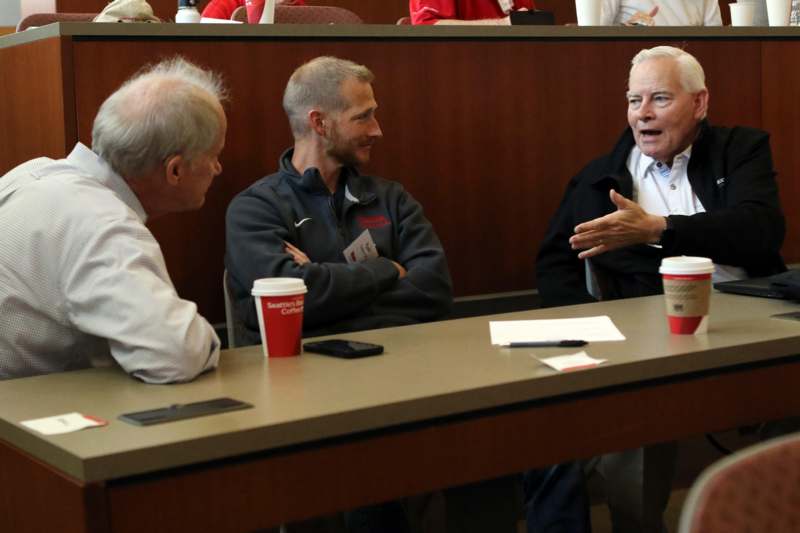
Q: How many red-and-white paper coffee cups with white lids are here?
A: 2